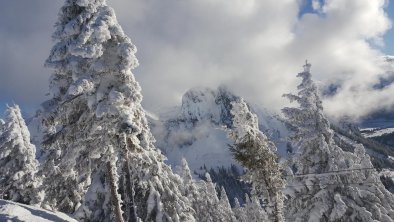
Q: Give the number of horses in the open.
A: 0